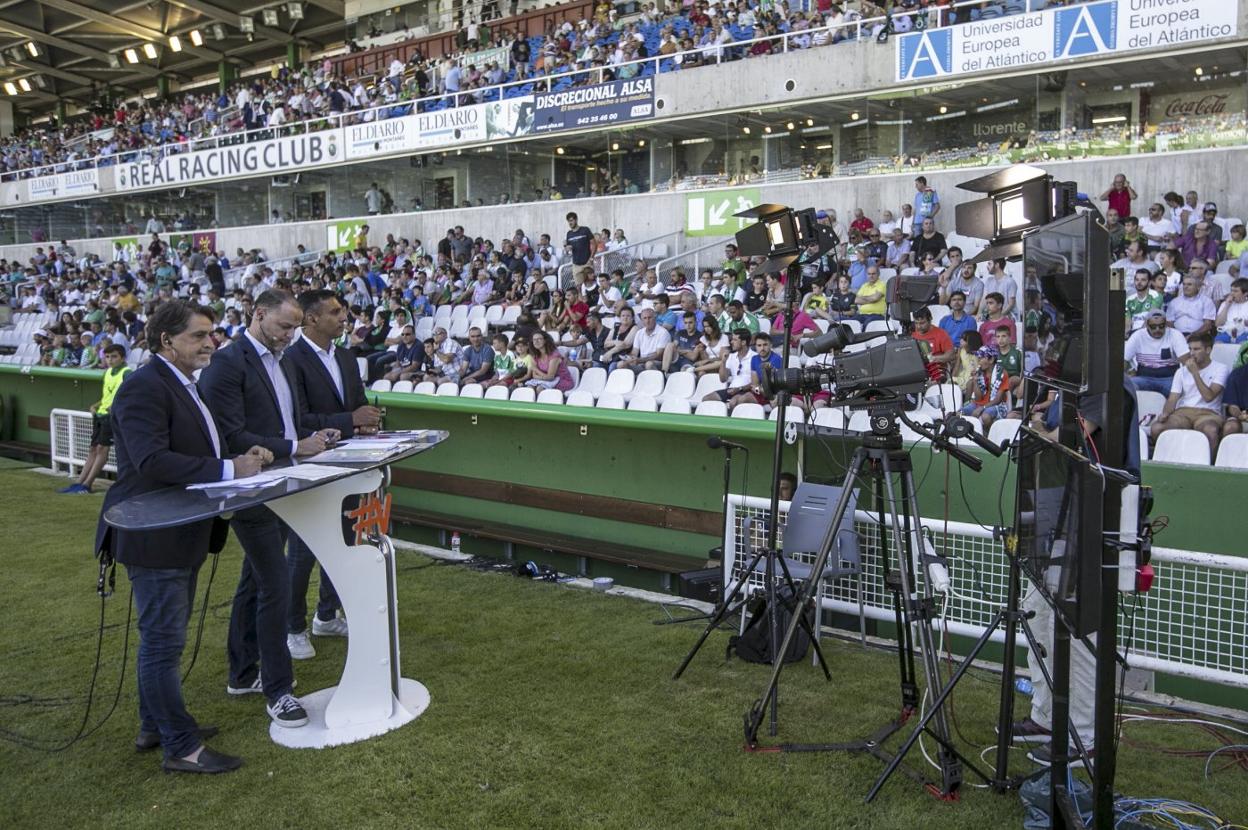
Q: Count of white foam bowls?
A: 0